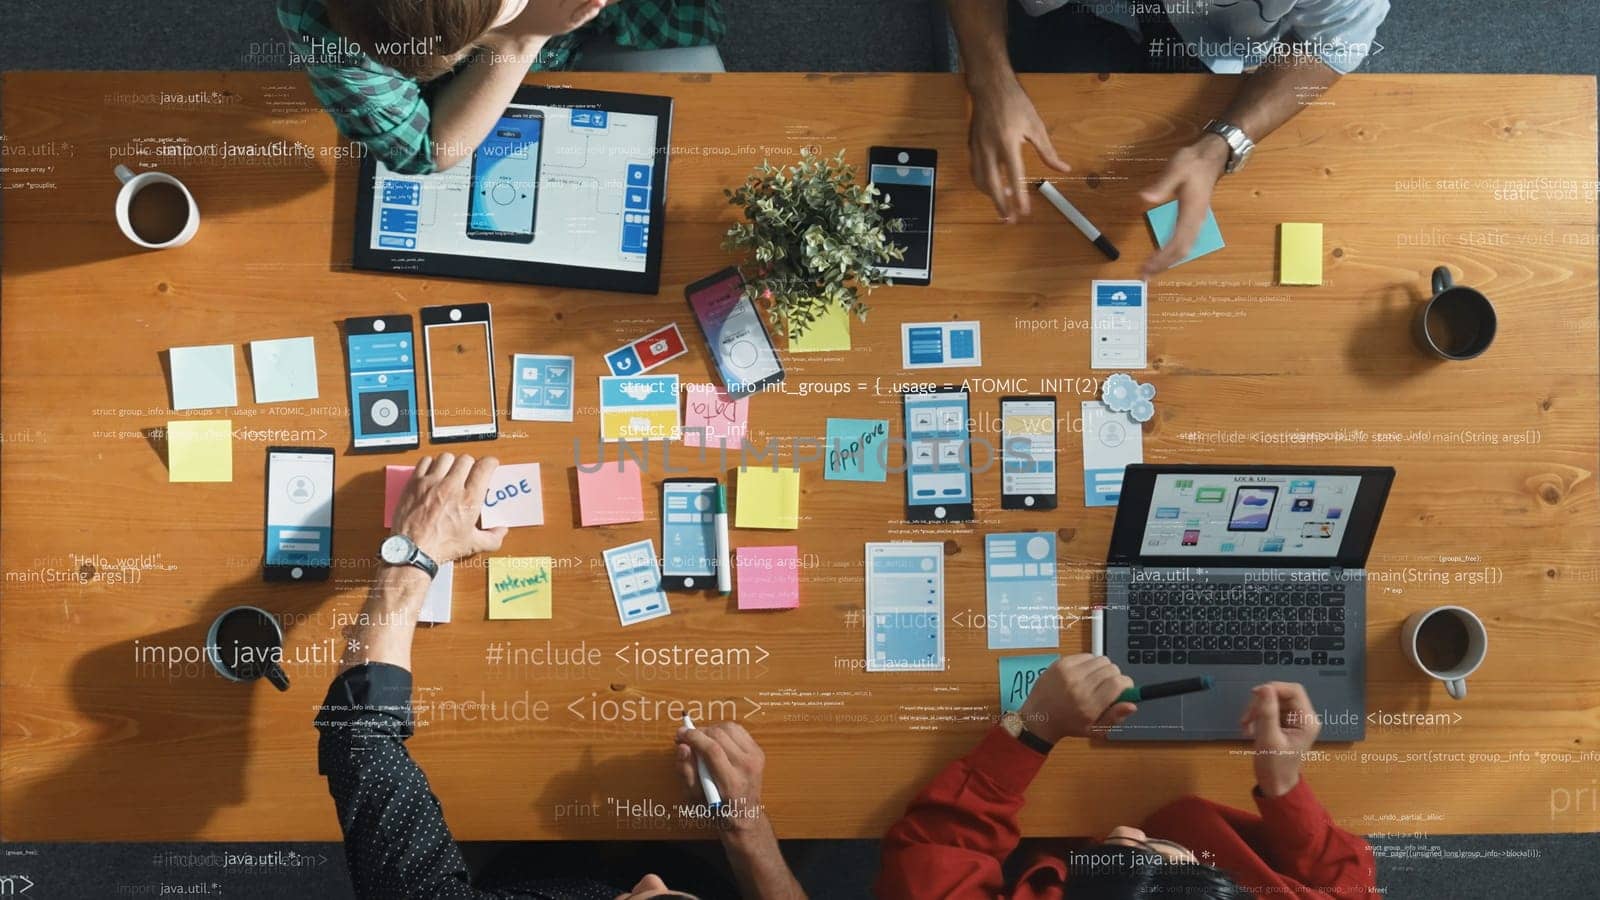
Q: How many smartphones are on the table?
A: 8